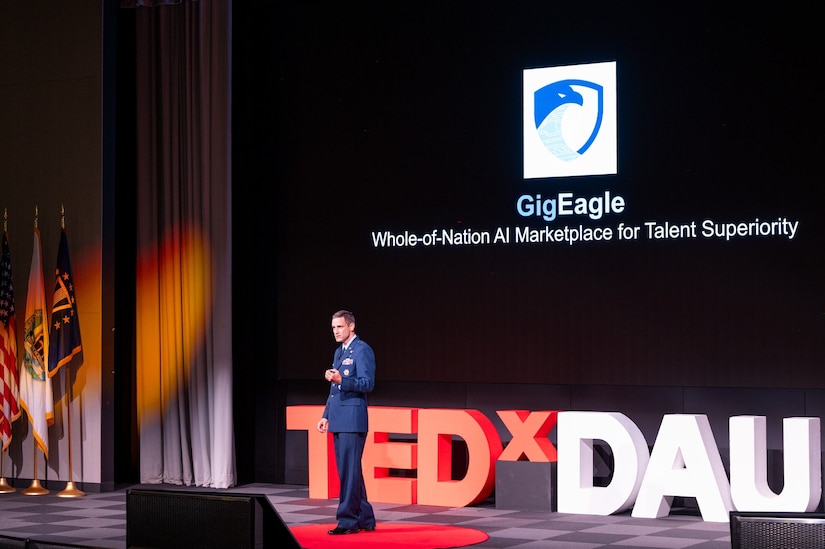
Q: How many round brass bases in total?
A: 3